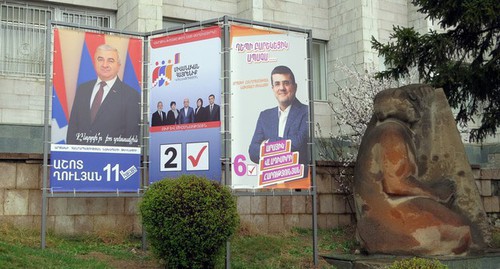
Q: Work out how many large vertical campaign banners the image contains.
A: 3